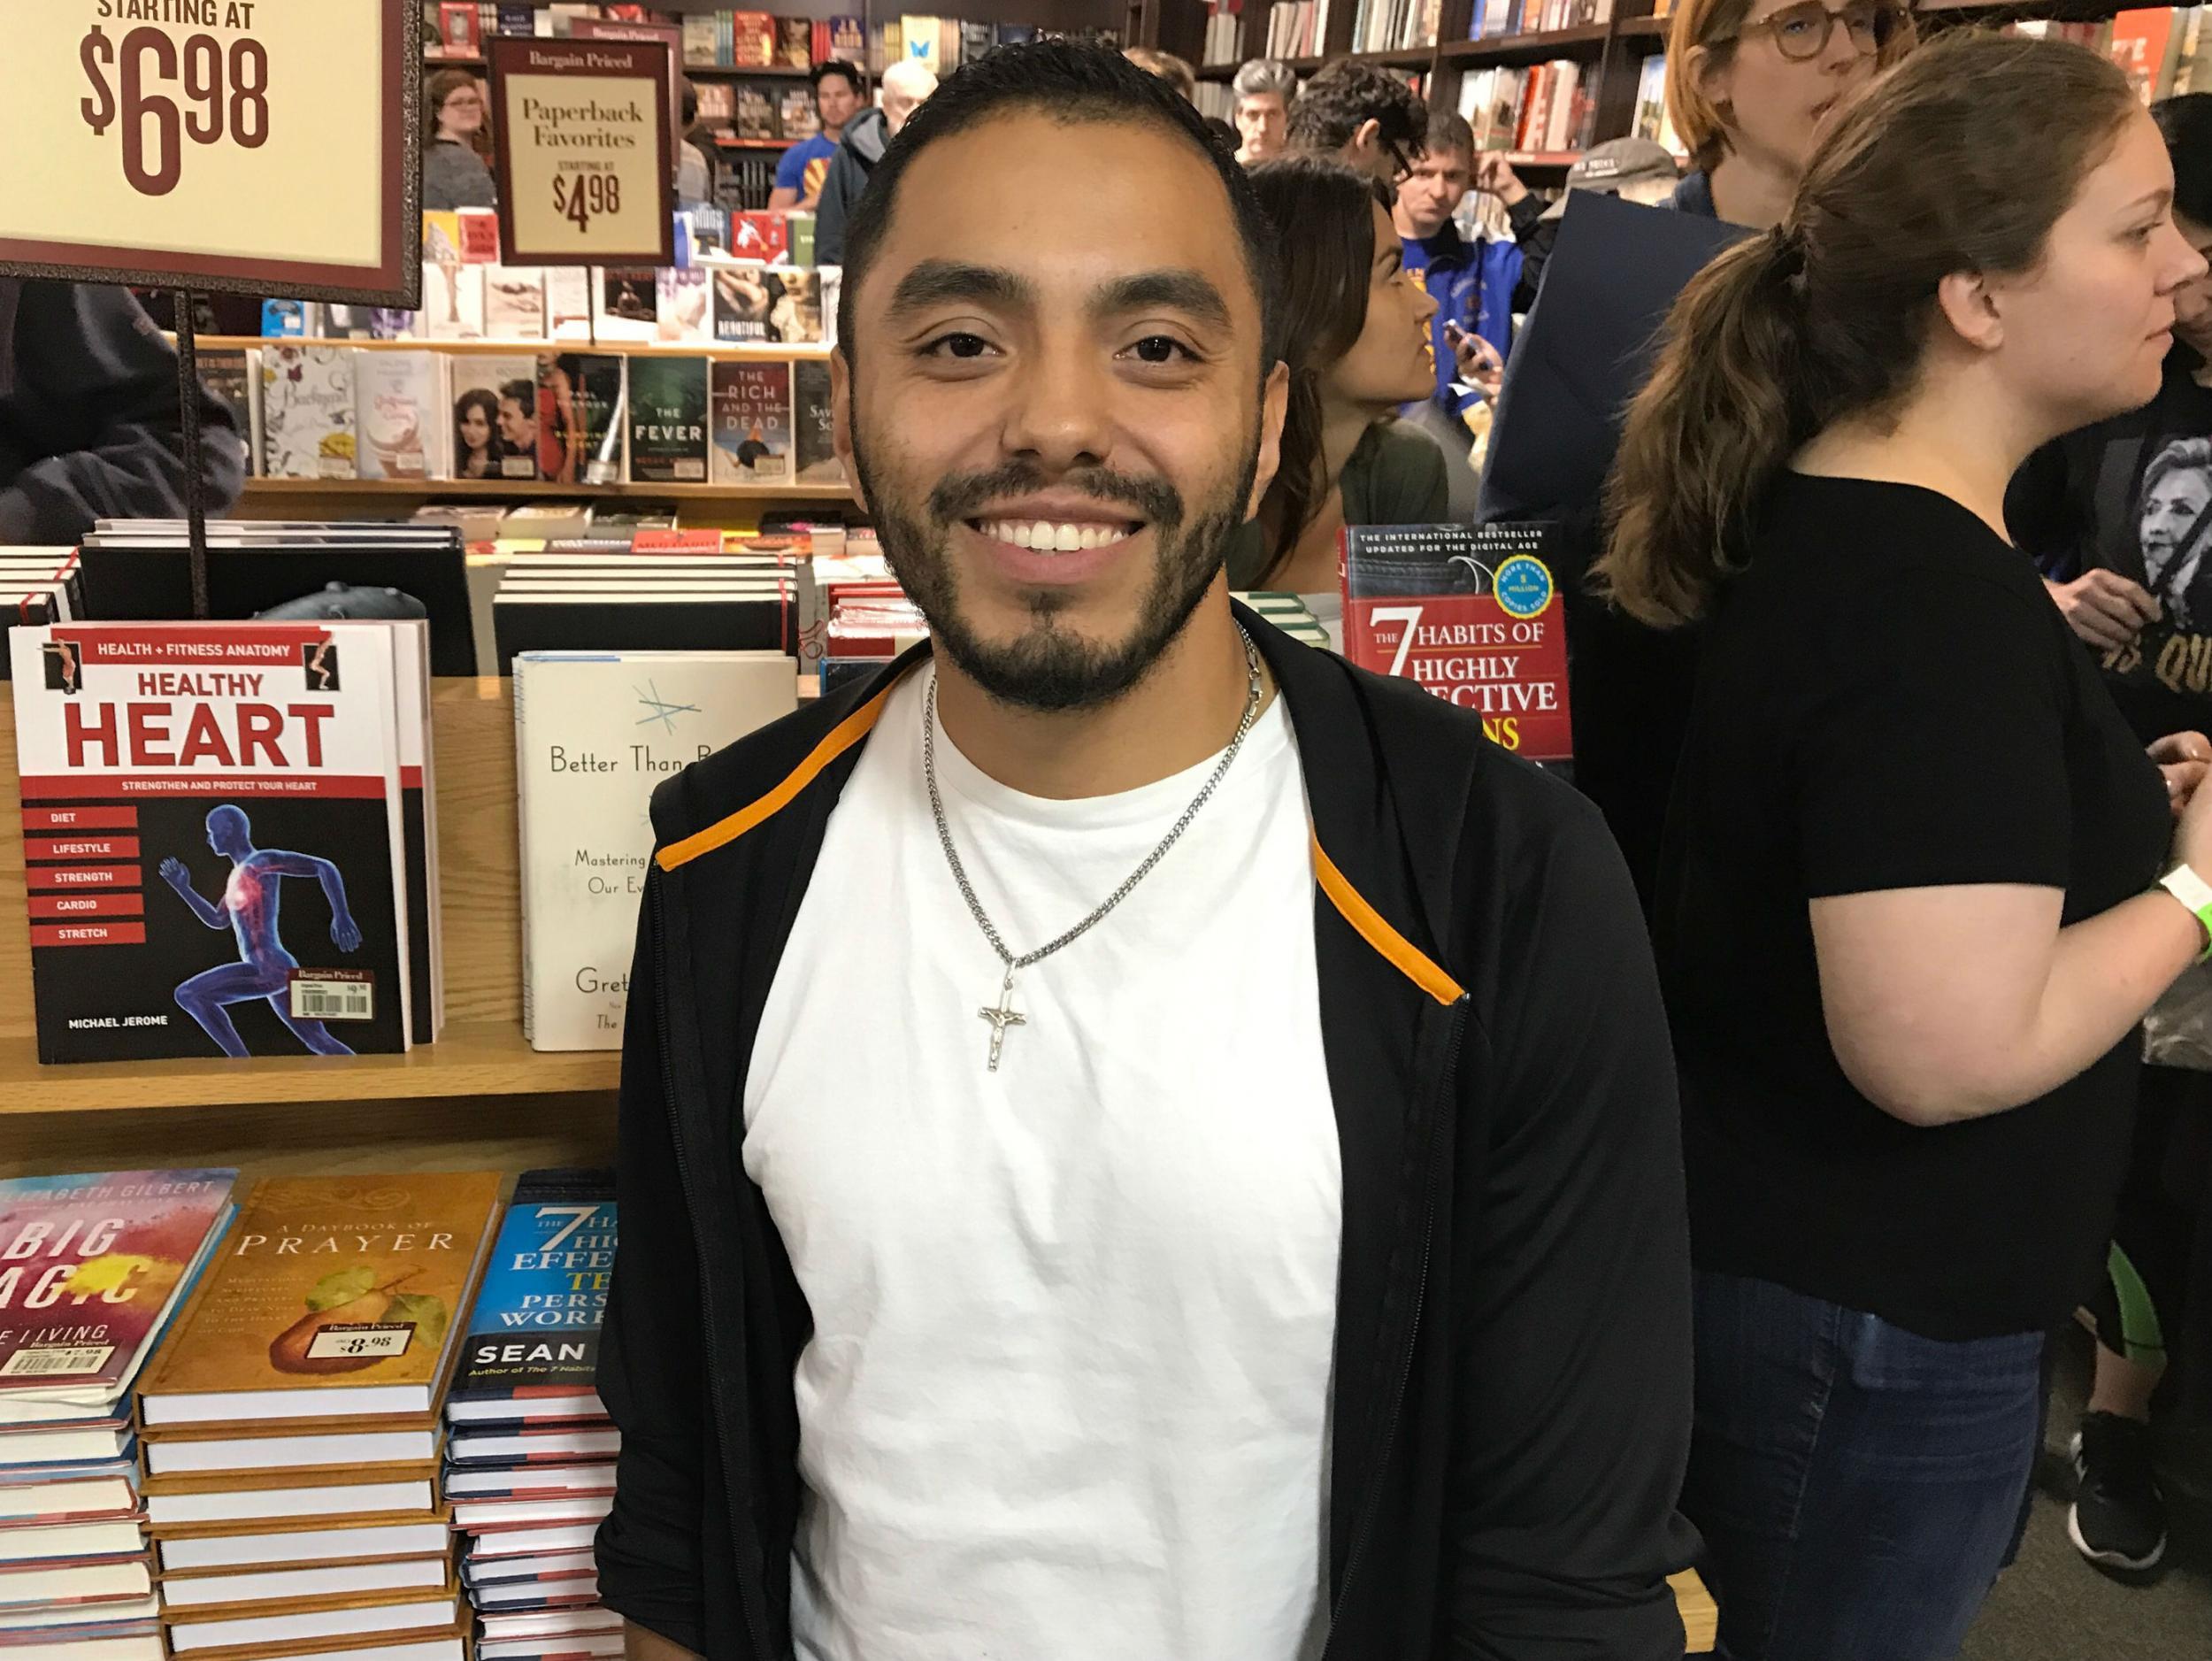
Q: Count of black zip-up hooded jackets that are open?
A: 1